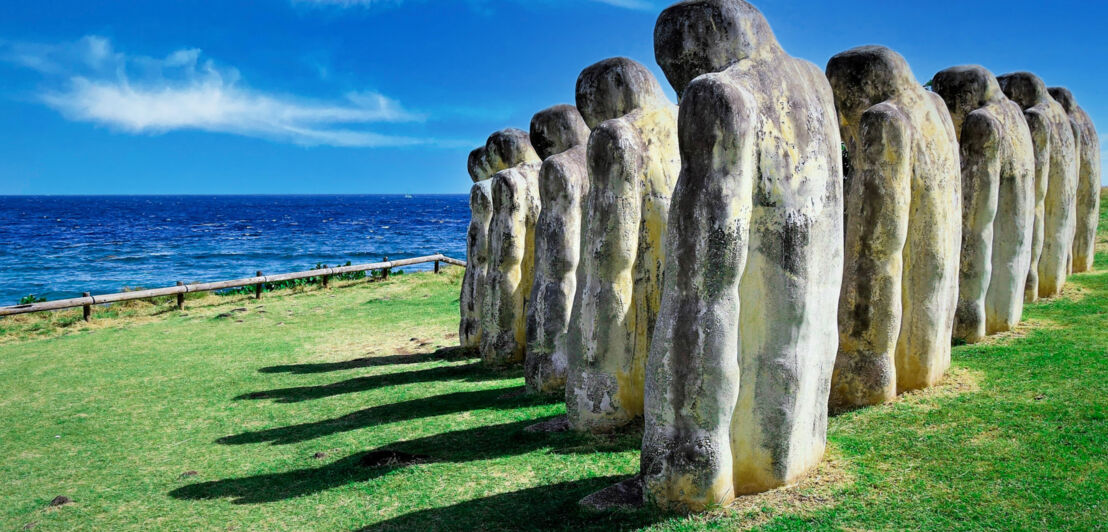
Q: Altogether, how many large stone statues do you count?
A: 9